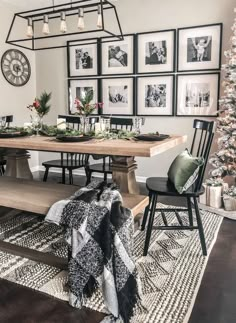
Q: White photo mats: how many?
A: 8